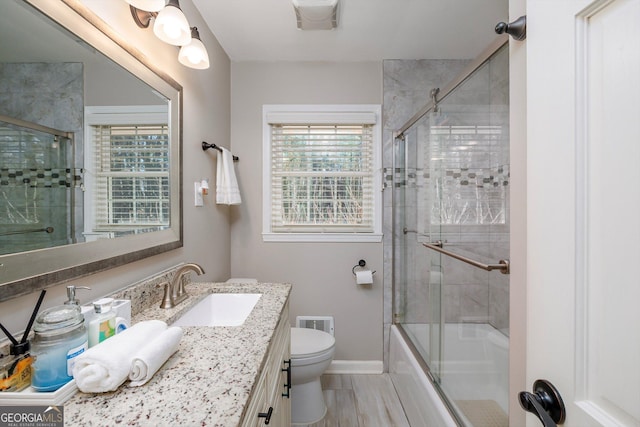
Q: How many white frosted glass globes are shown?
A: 3